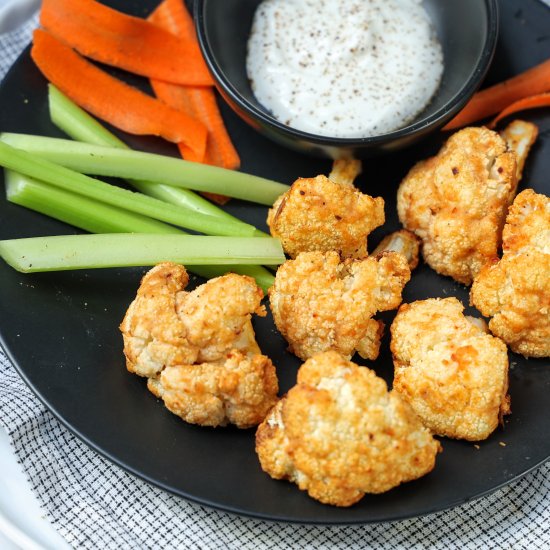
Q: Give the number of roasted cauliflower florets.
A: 7